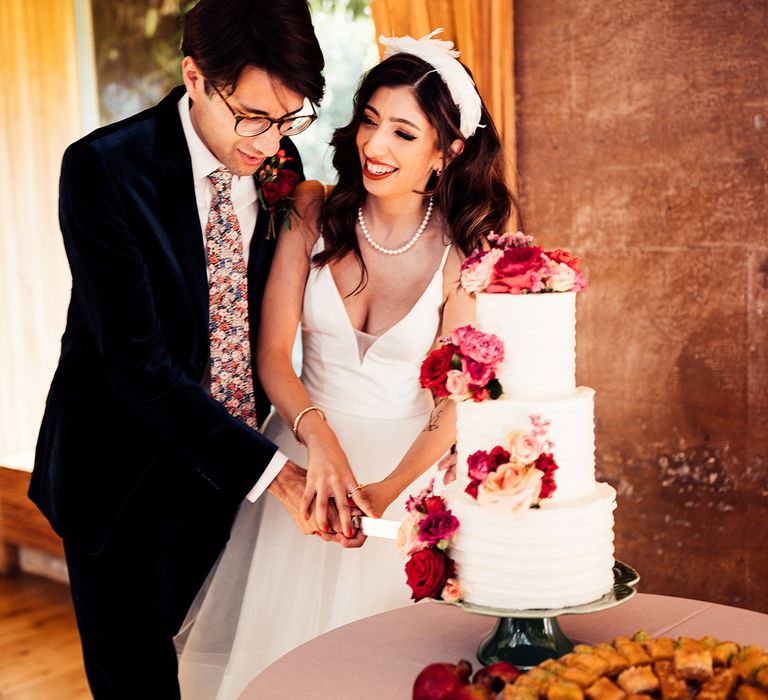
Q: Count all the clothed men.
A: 1